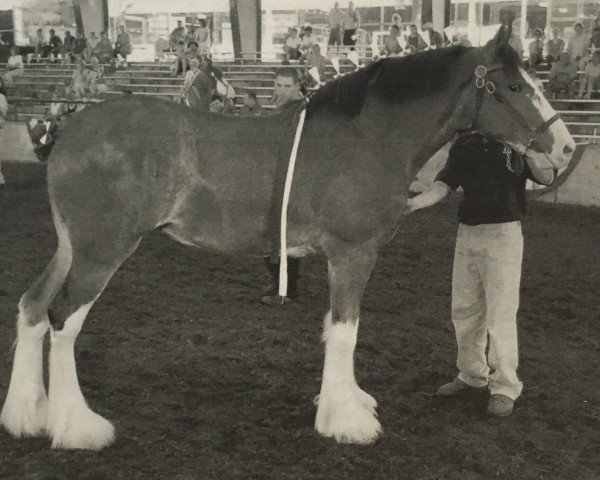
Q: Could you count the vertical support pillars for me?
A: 3